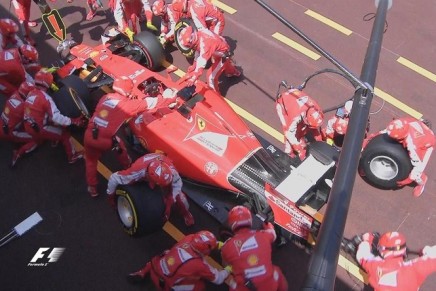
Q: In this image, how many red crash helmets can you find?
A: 14